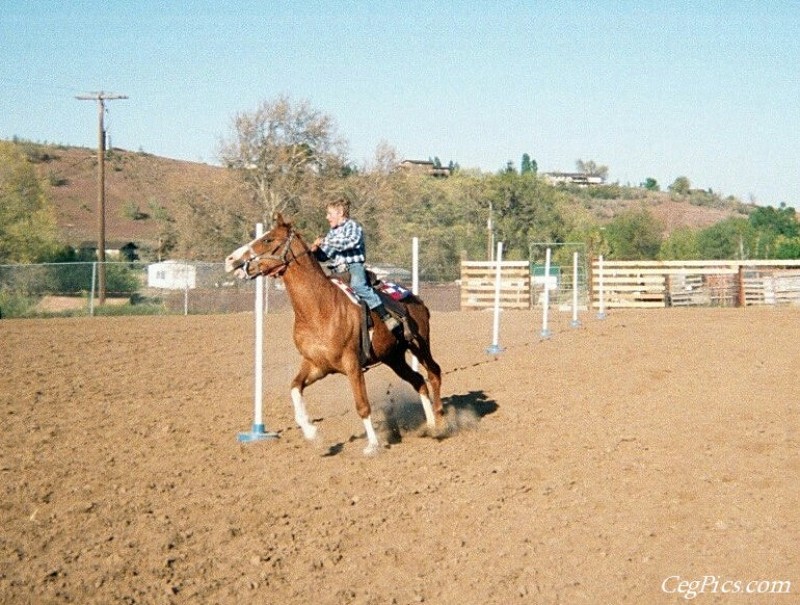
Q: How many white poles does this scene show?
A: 6